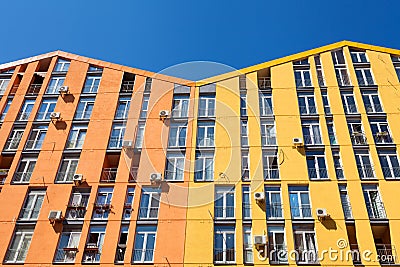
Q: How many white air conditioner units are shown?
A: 11